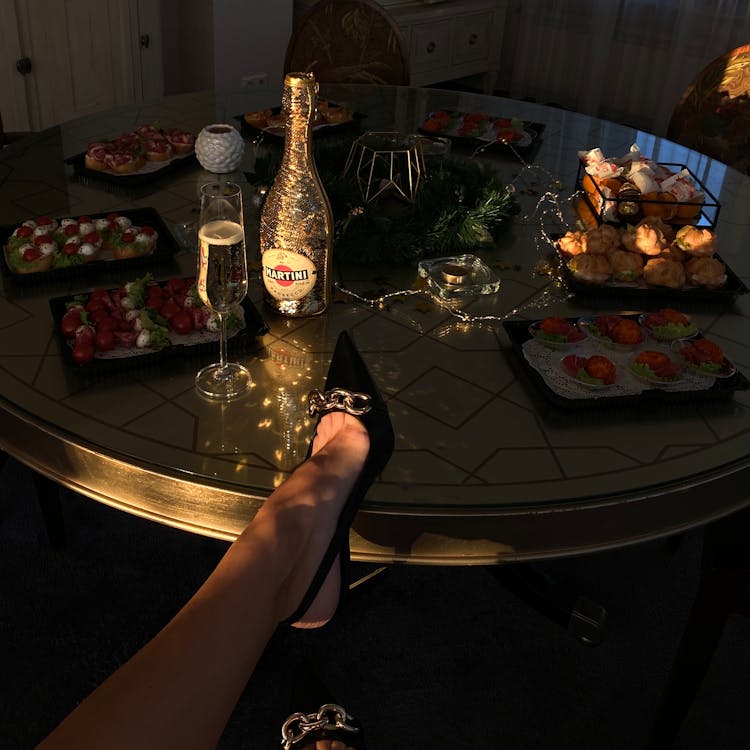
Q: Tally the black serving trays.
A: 7